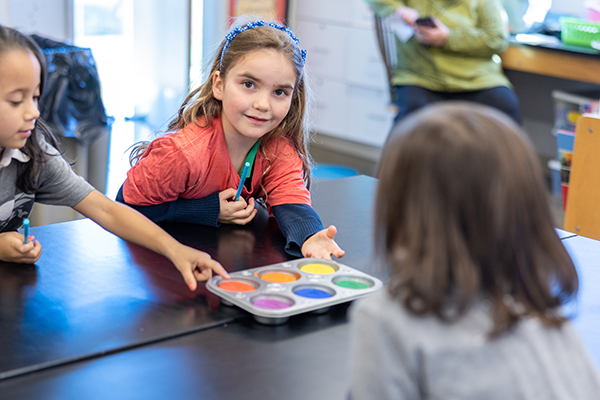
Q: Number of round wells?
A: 6